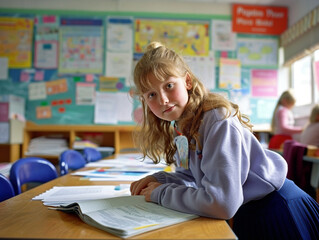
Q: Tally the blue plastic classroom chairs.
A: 4